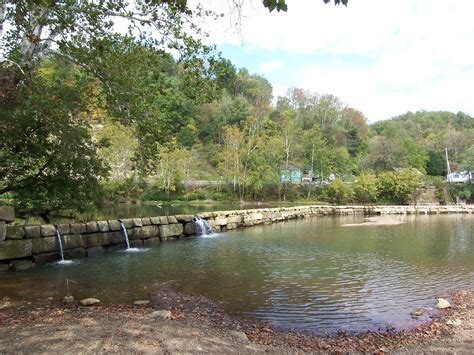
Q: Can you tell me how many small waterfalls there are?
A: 3